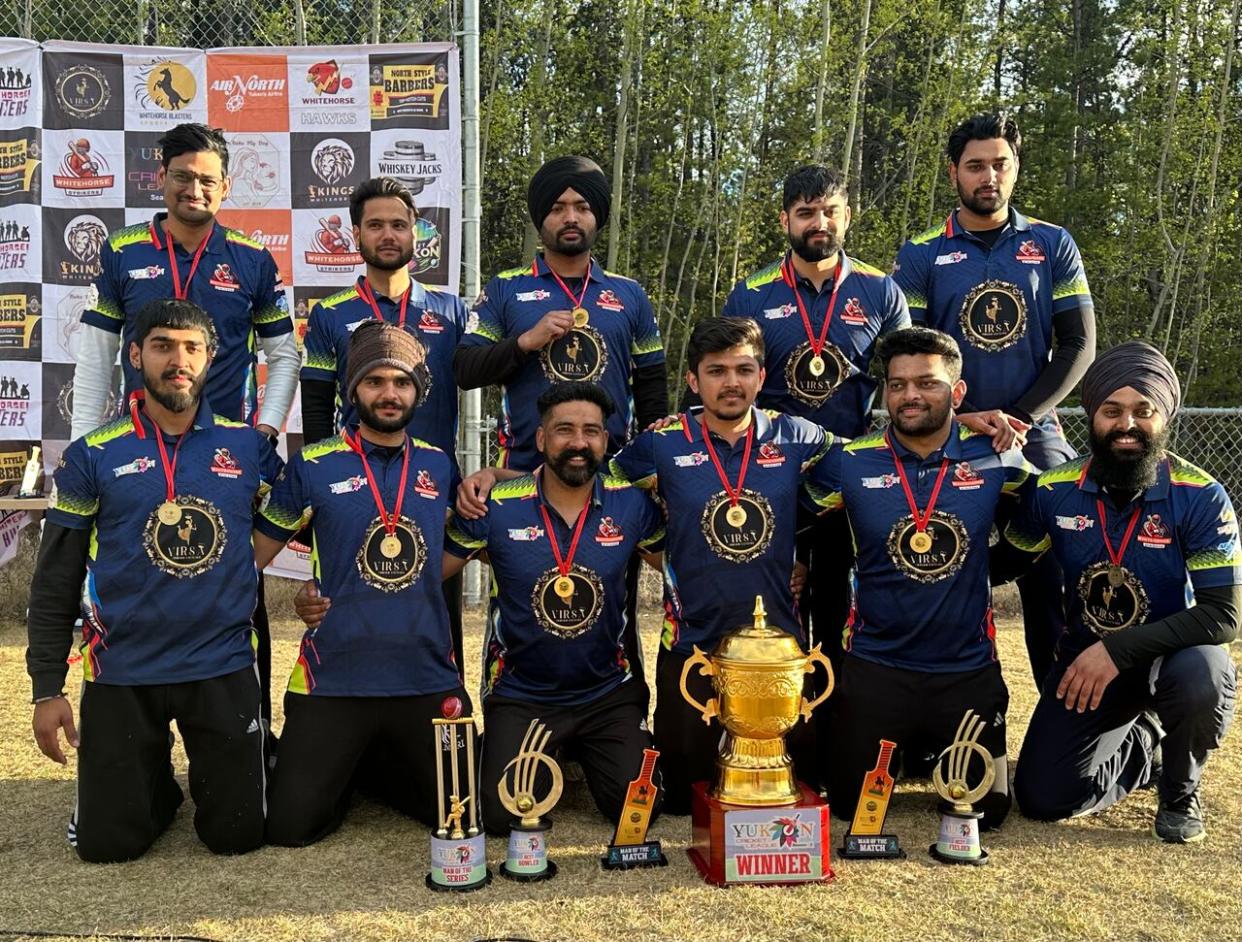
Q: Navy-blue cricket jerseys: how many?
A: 11